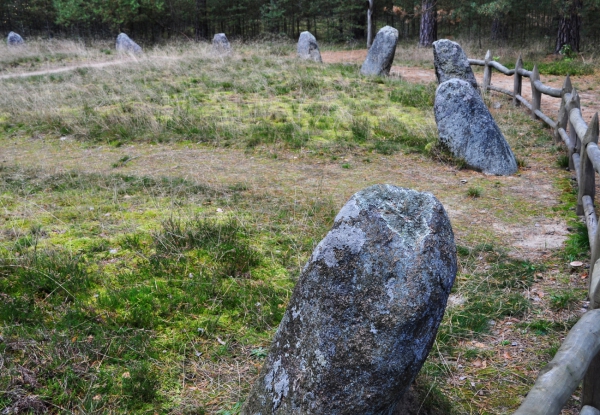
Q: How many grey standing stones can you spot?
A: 8